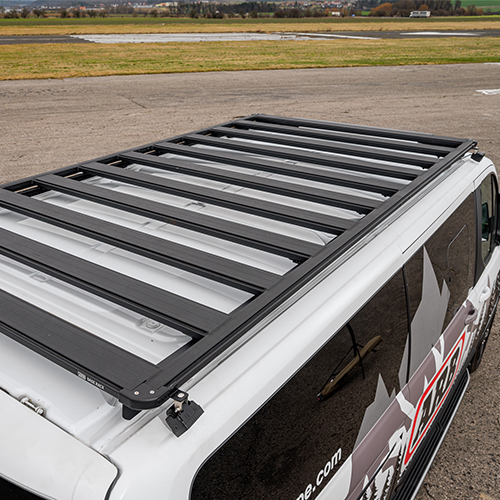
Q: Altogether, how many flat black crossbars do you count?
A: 11